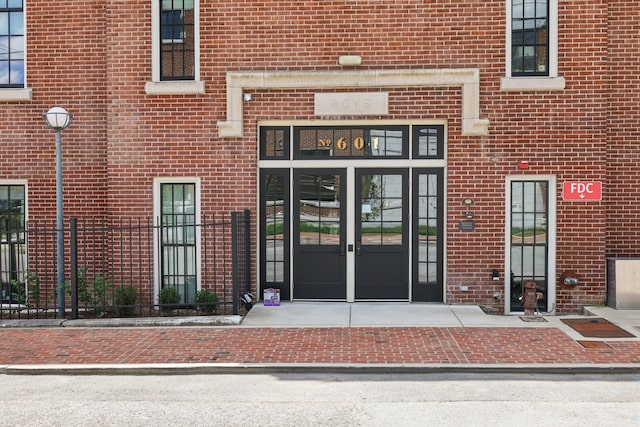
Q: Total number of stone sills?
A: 3